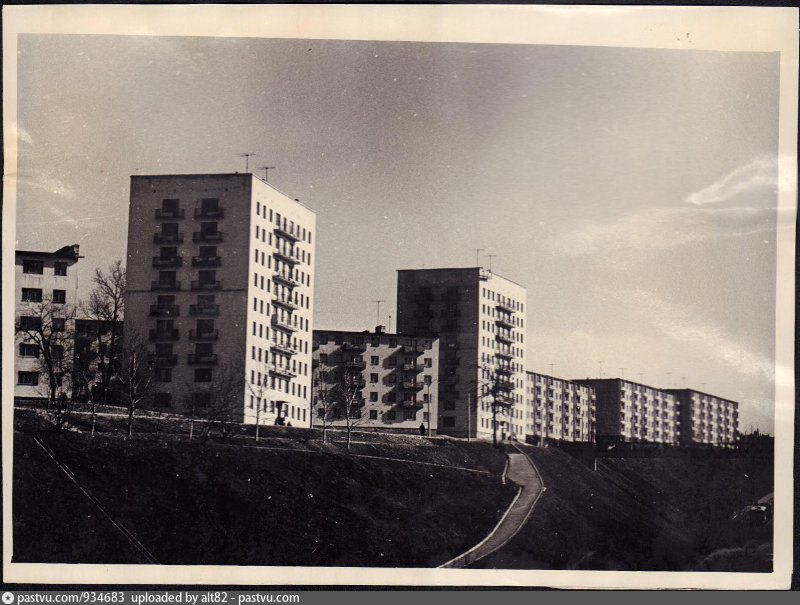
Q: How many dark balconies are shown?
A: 14